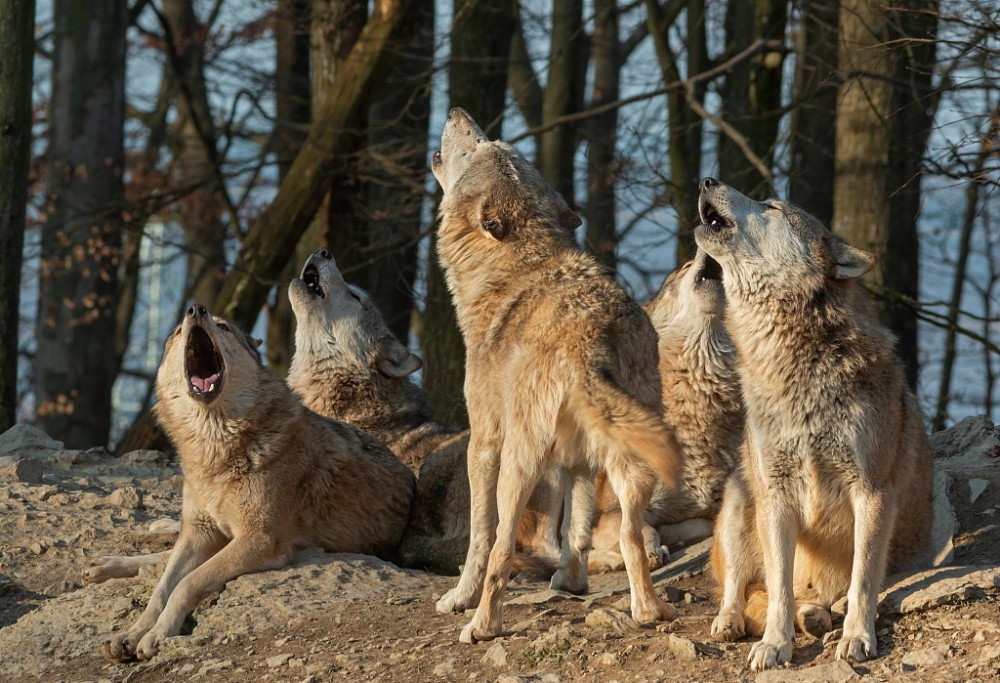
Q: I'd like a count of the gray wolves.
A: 5